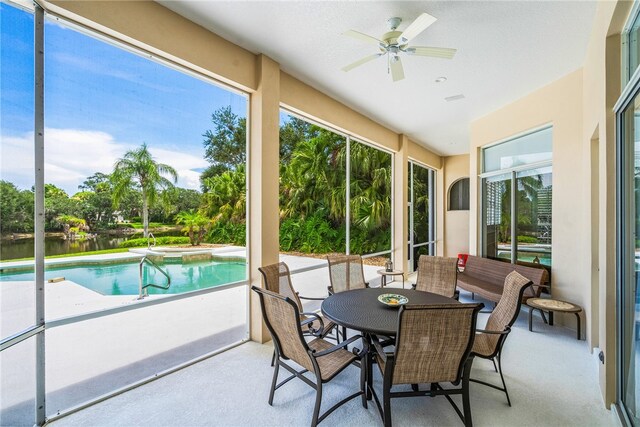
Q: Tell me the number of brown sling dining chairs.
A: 6